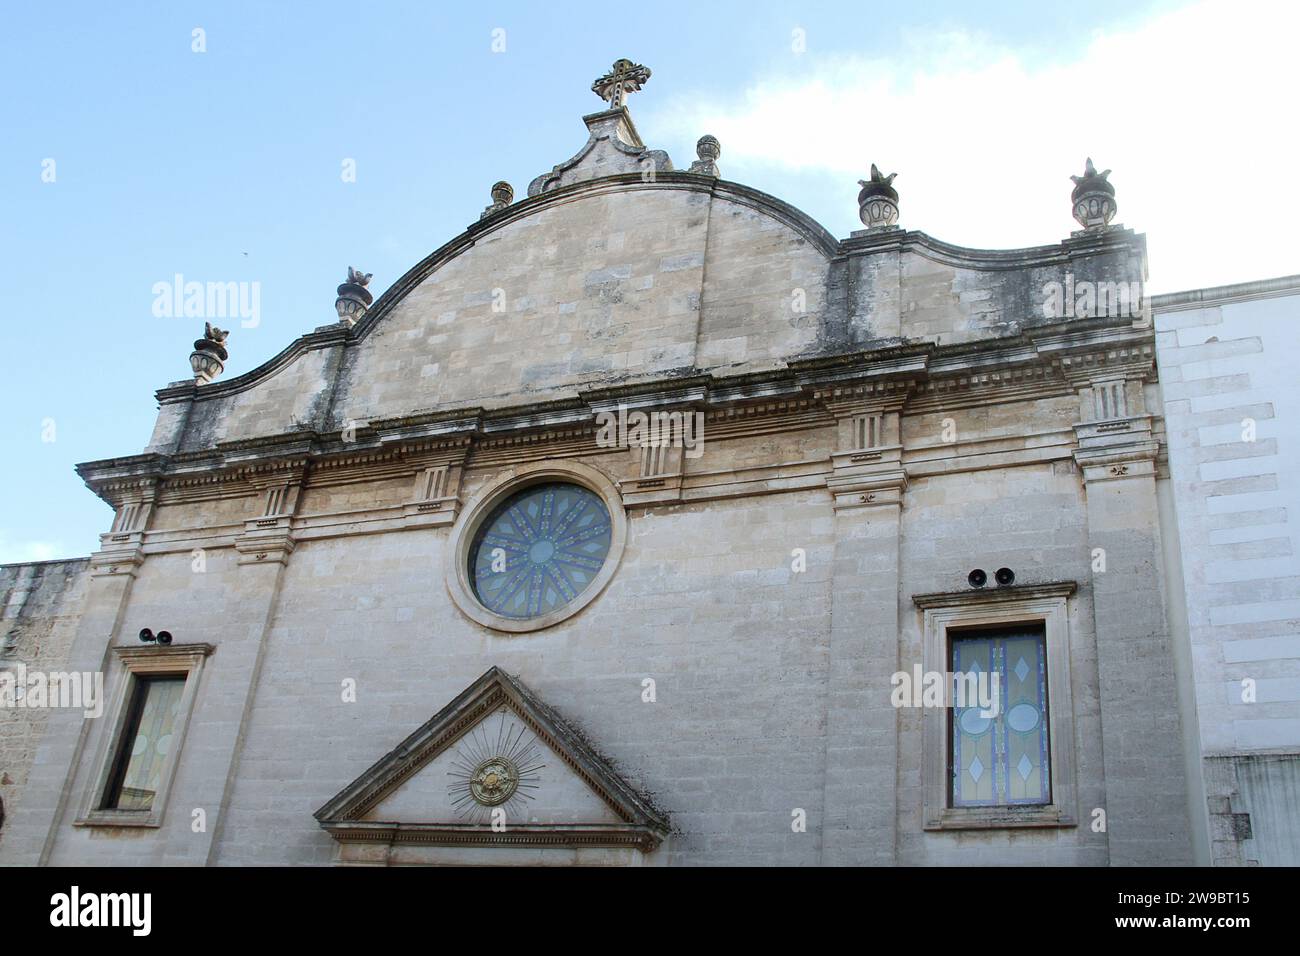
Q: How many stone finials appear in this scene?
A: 6